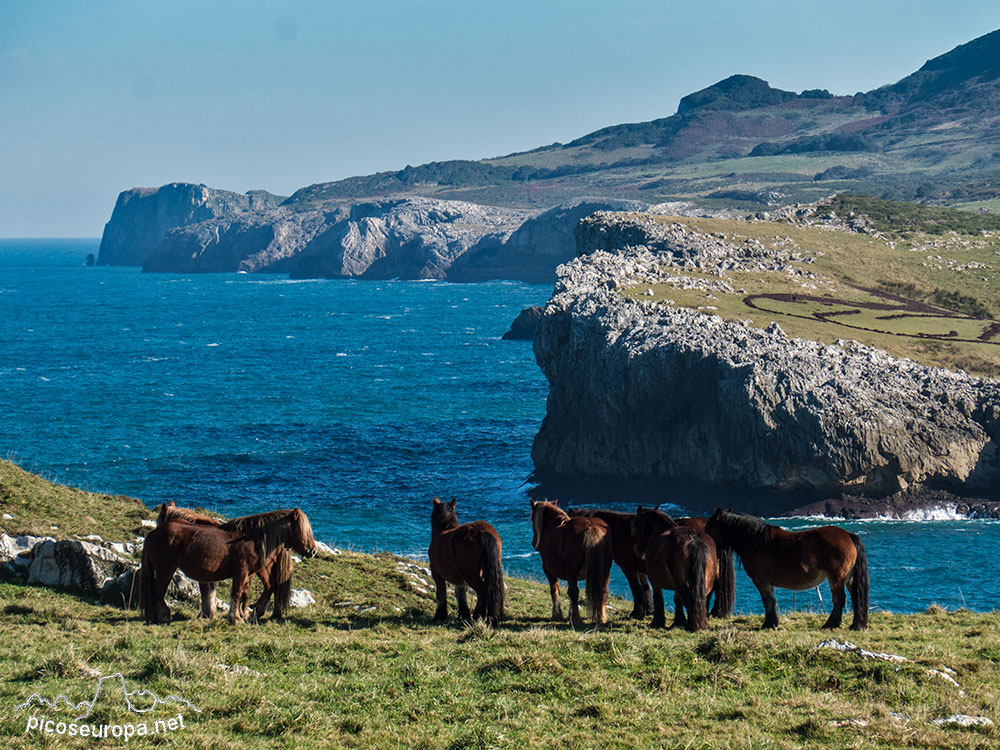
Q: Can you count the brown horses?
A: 7